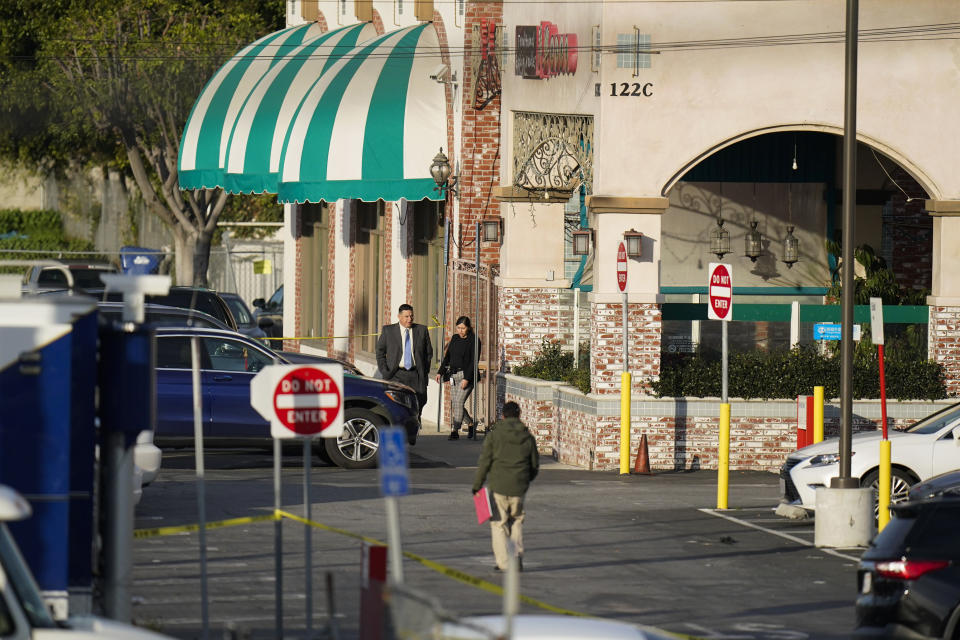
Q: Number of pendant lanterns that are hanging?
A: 3